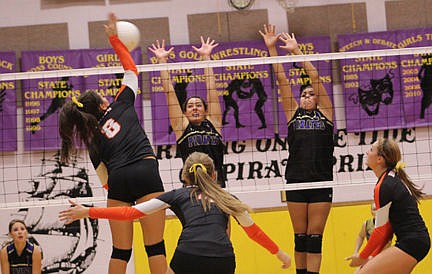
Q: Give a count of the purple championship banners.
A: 8